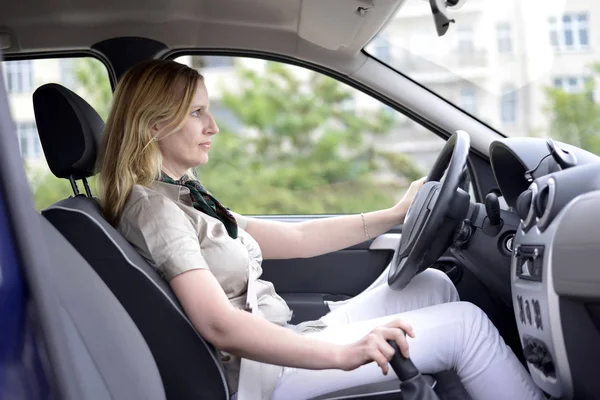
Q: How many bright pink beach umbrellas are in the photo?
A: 0